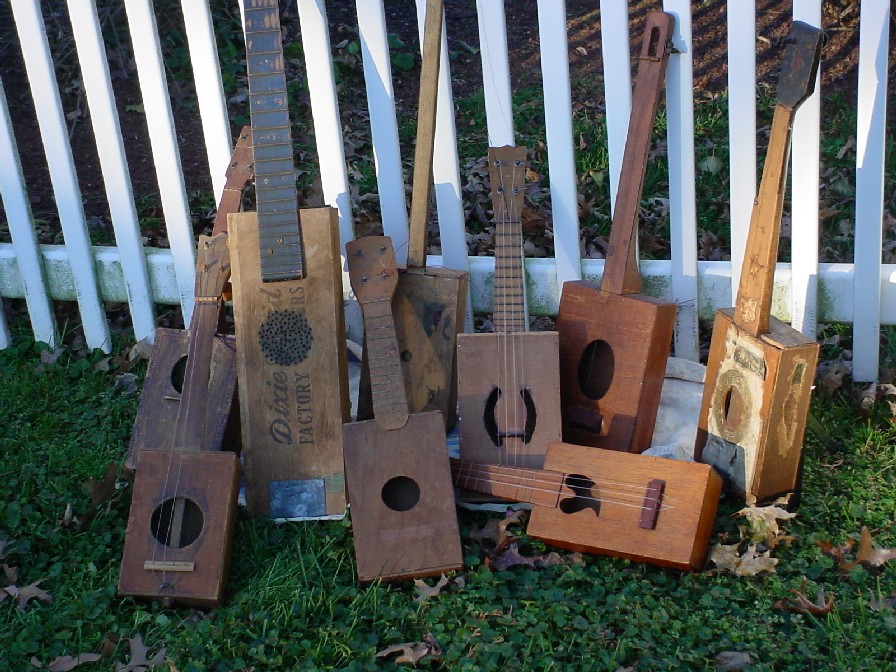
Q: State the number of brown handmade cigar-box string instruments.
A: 9